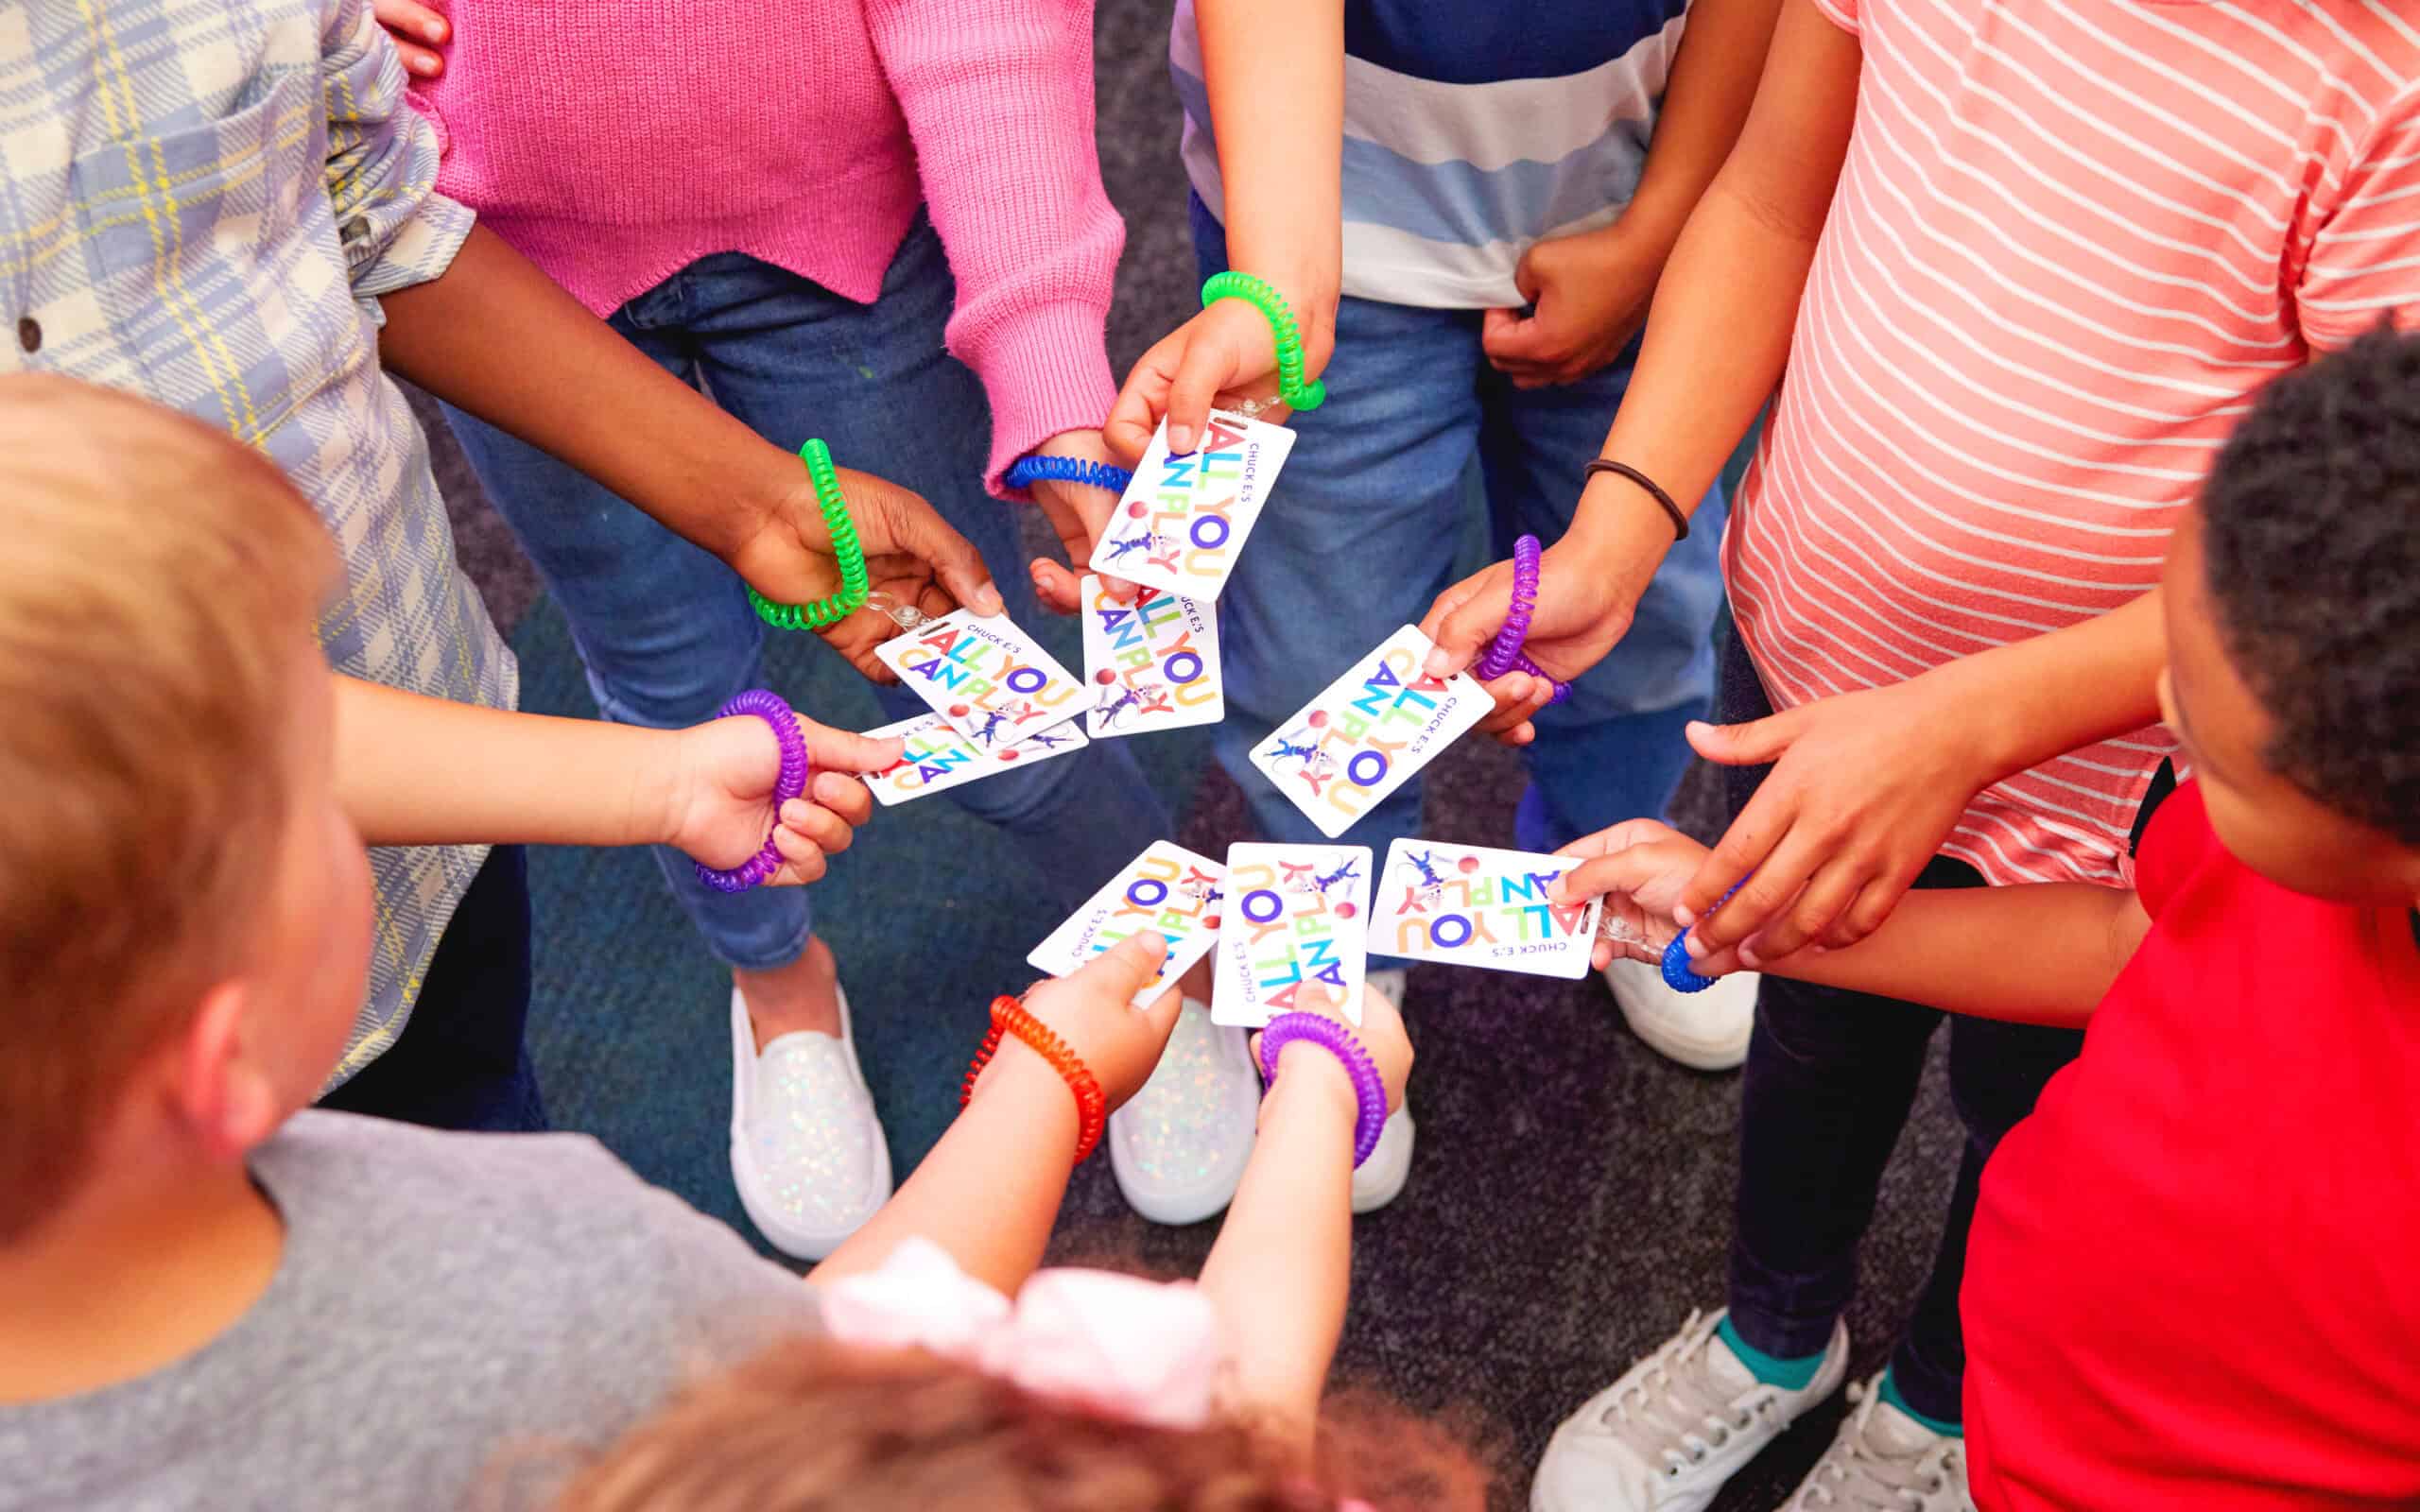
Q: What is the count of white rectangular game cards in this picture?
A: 8